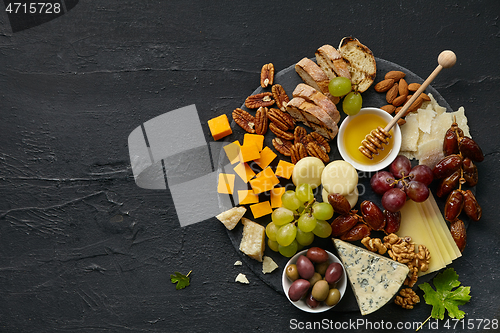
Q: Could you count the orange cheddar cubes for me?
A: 13